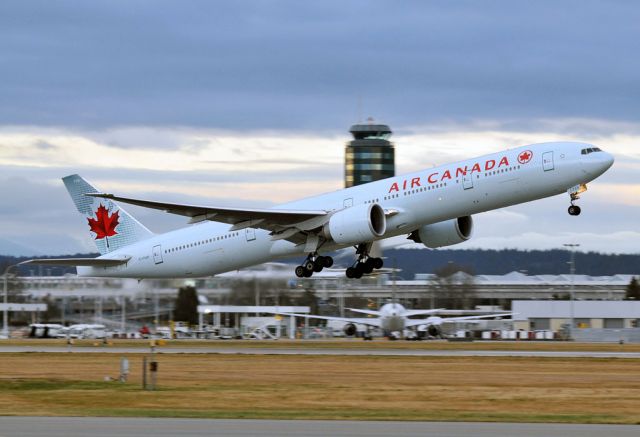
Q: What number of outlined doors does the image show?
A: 5